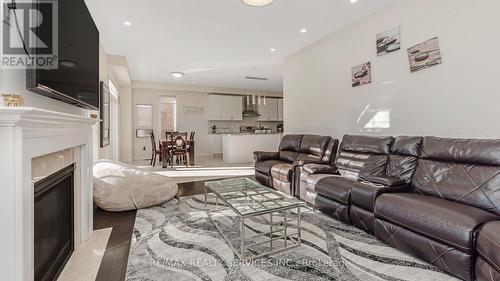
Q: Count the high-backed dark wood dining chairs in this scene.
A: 4